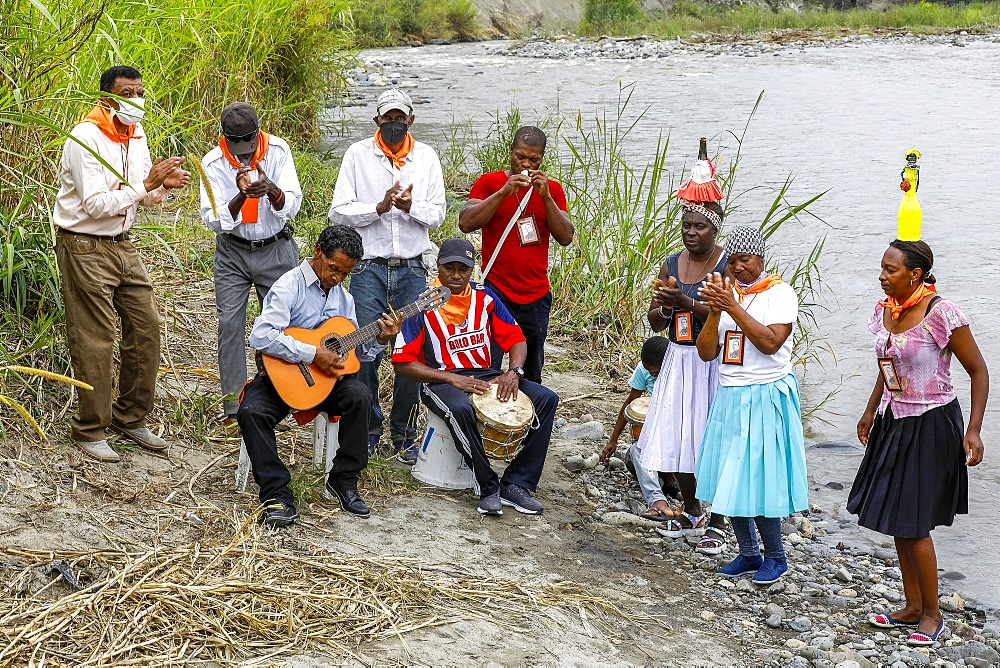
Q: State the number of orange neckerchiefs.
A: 6